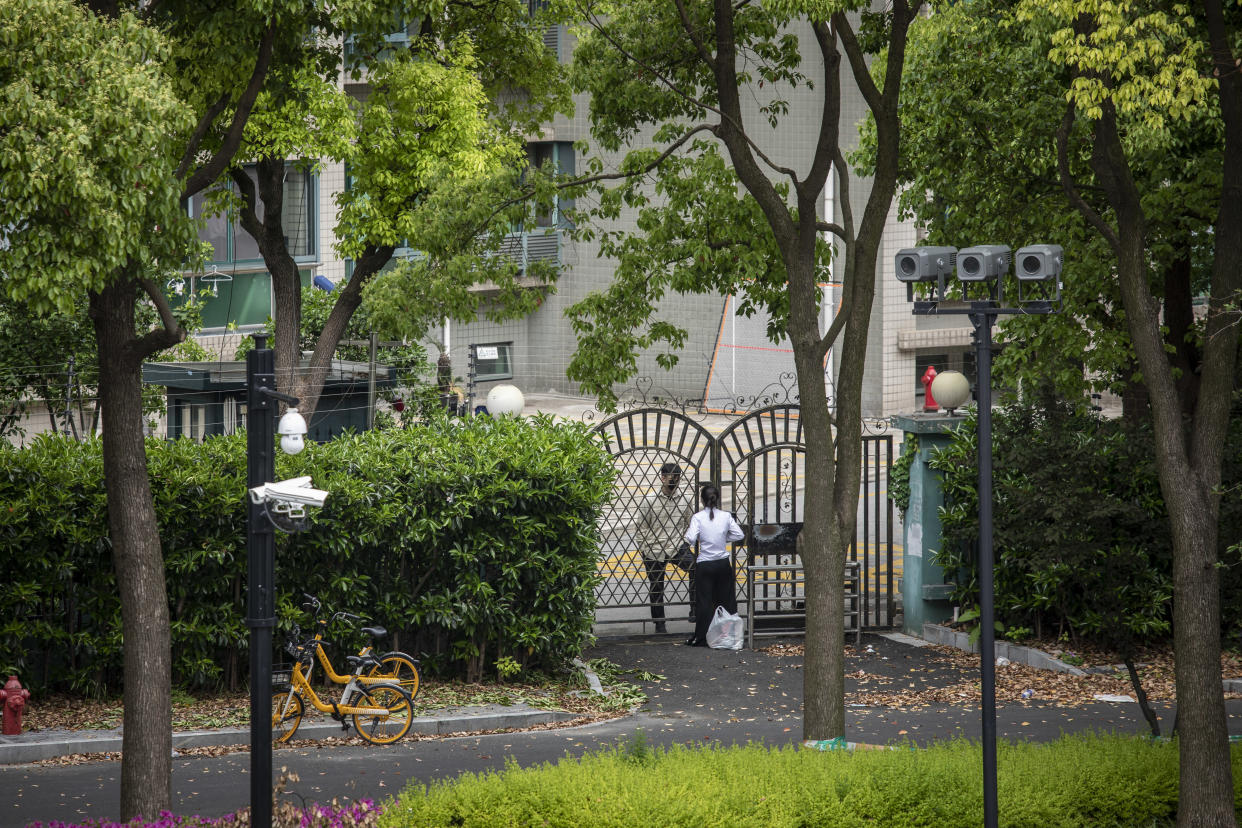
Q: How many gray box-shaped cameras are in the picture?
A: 3